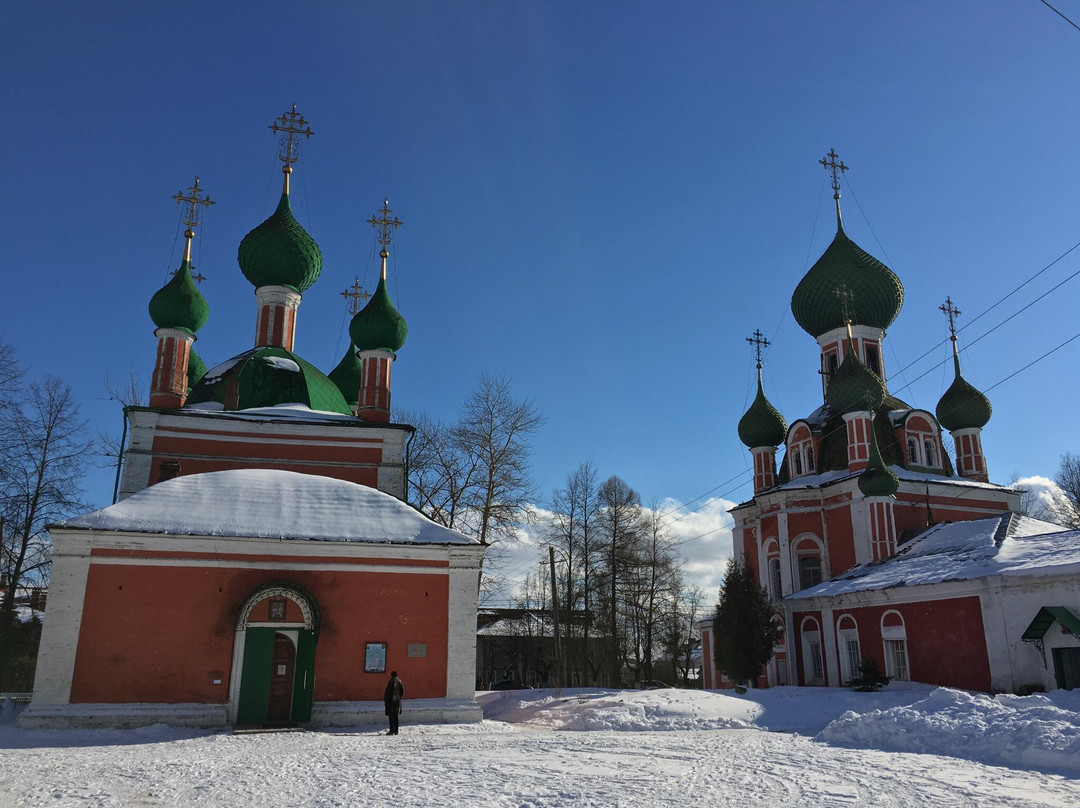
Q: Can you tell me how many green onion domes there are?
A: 10